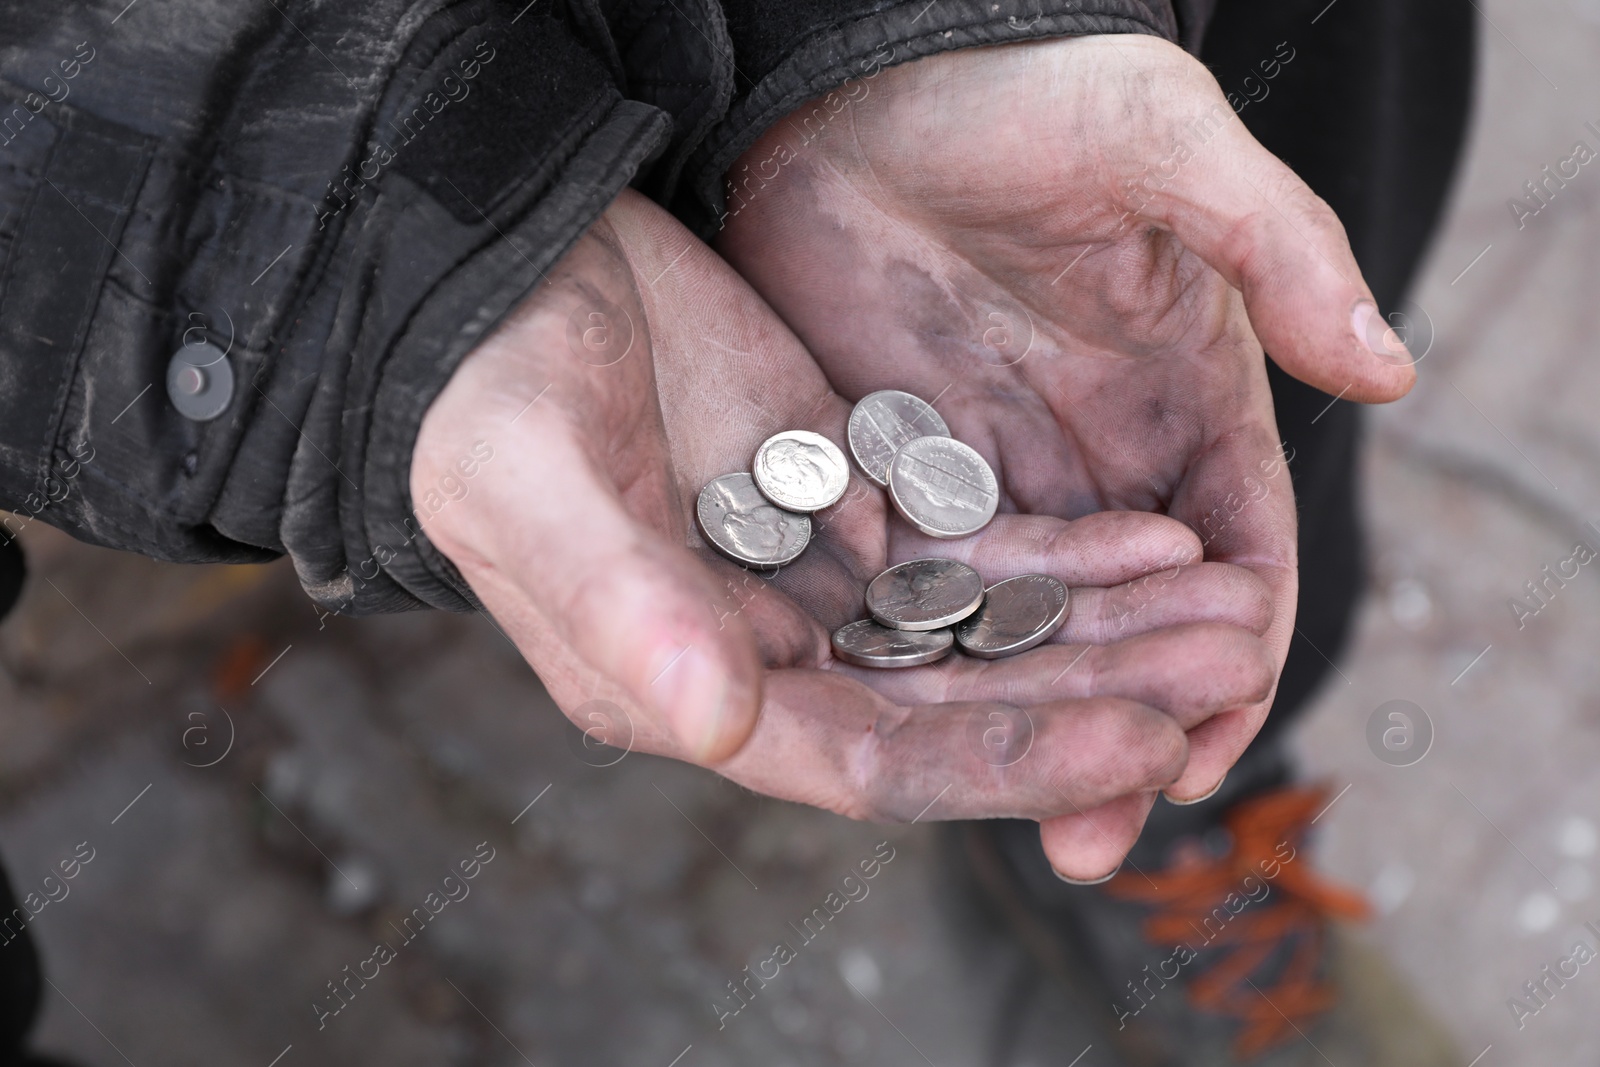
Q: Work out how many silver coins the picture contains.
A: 7